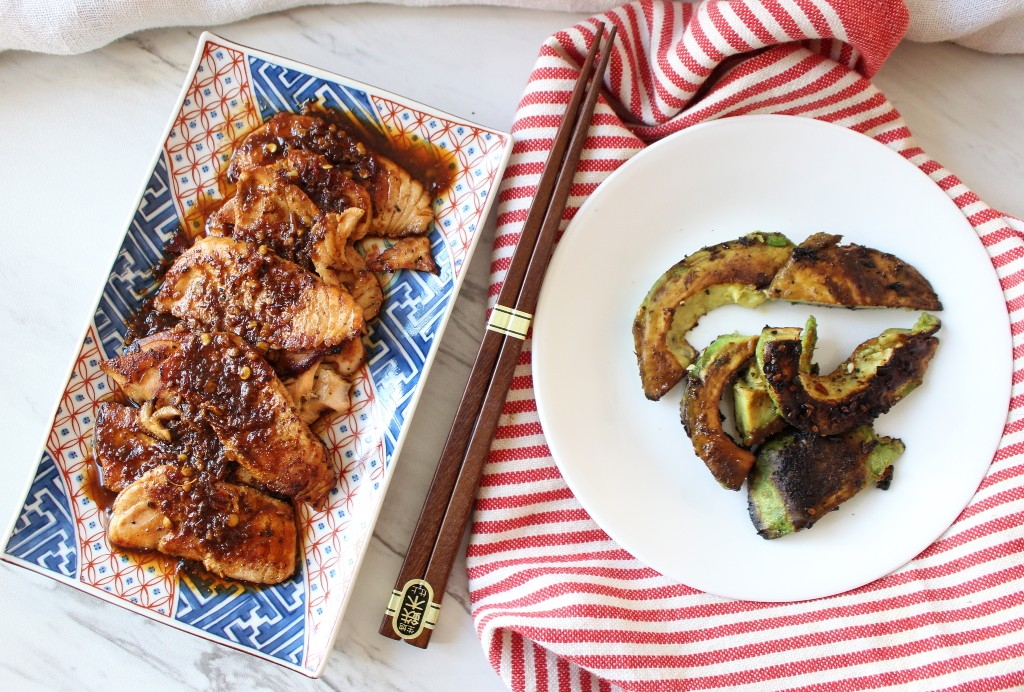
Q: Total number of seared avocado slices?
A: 6